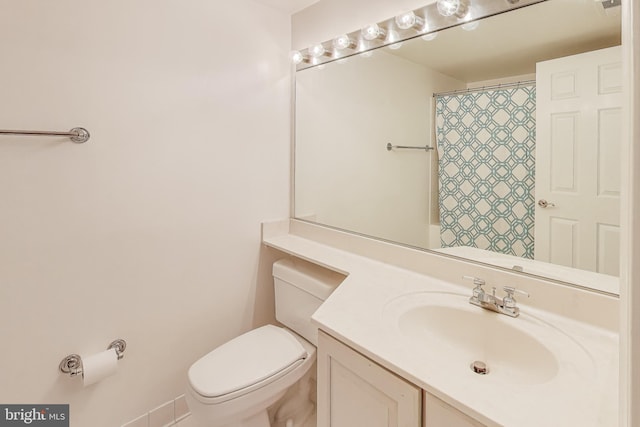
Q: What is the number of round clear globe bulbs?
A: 6